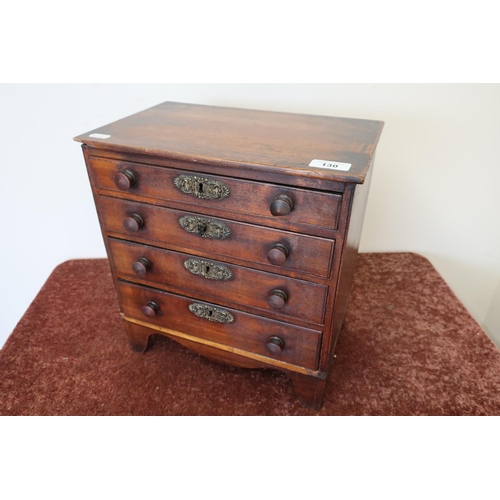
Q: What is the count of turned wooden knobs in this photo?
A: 8